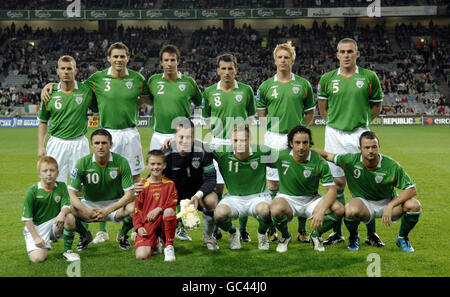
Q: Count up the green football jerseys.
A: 11